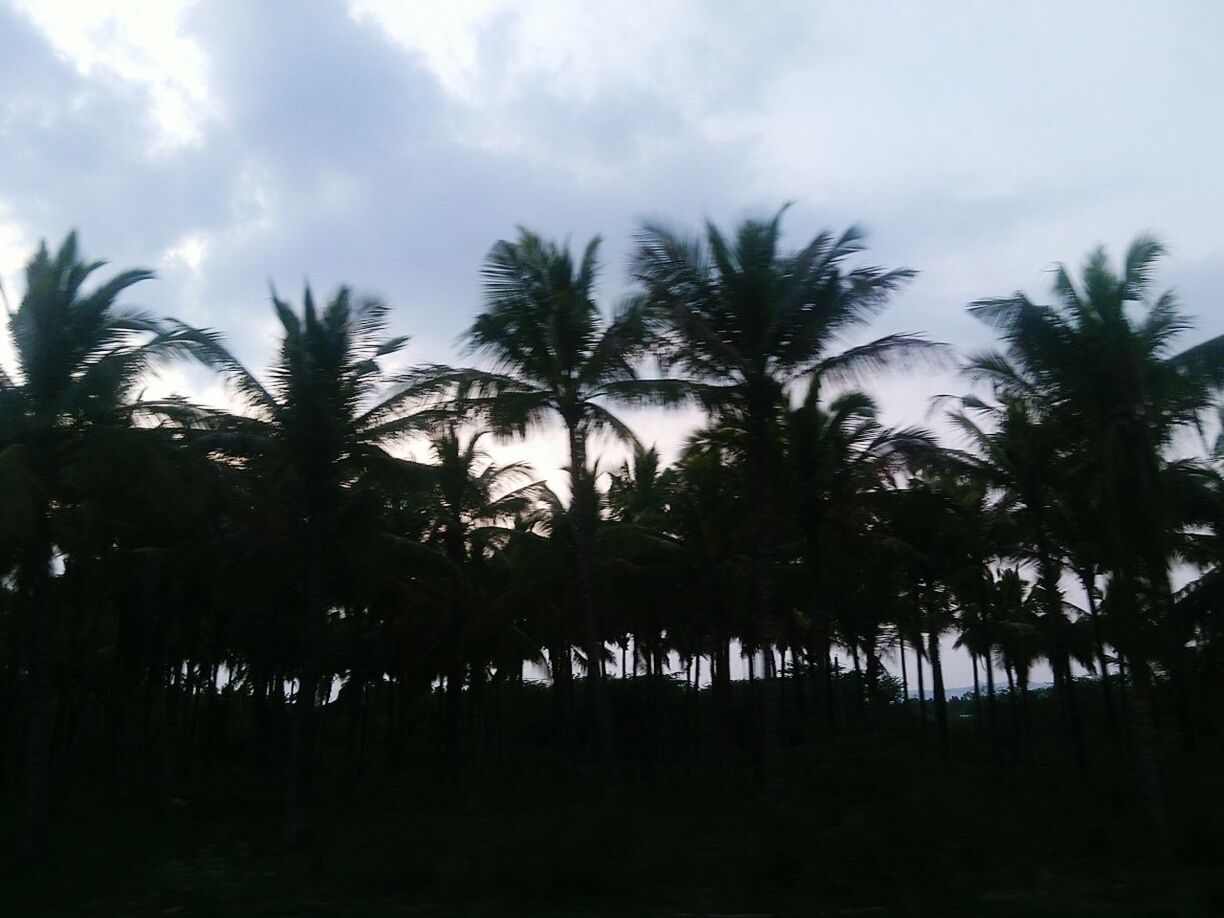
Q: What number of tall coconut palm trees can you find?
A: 5